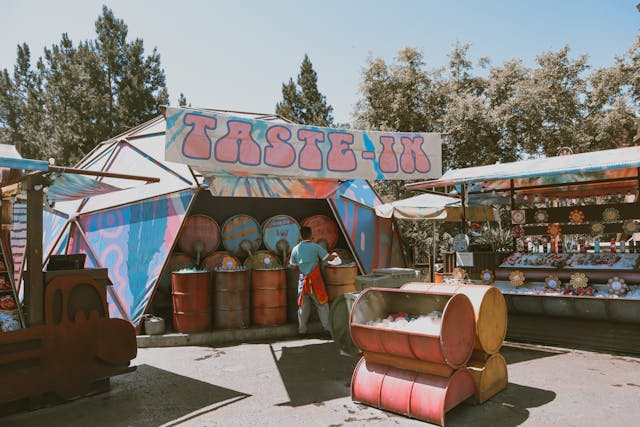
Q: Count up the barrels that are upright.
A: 4